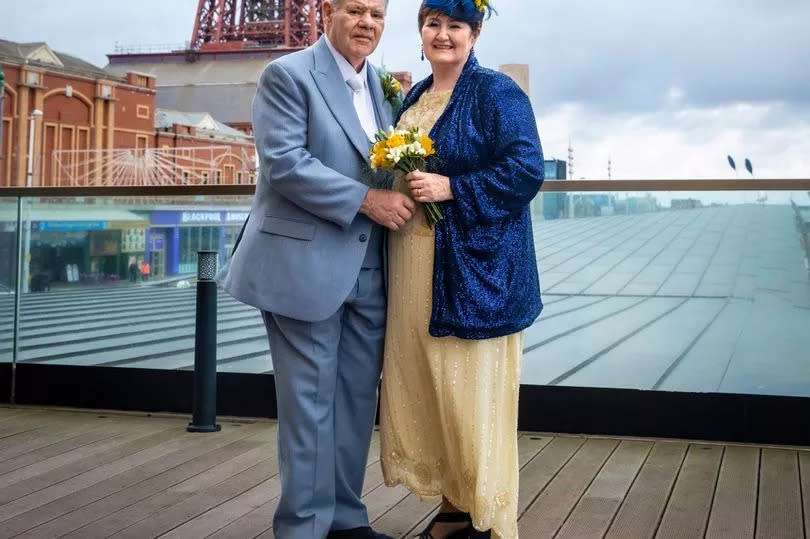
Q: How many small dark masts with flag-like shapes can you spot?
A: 2